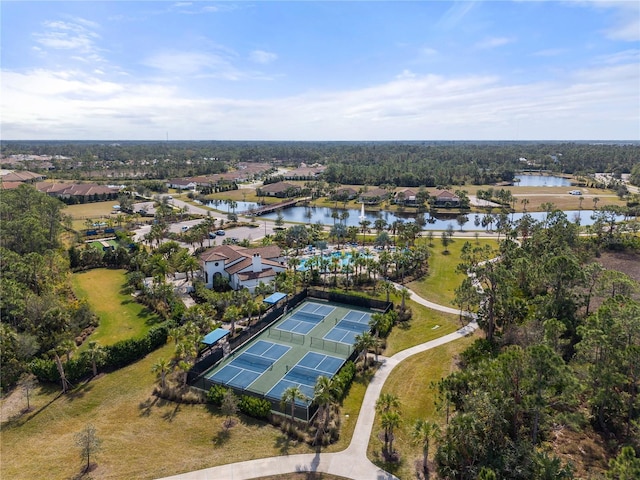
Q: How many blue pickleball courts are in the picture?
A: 4